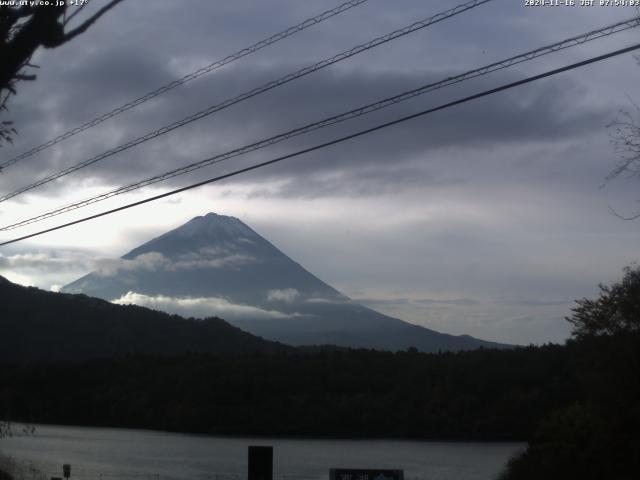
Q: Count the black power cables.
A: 4